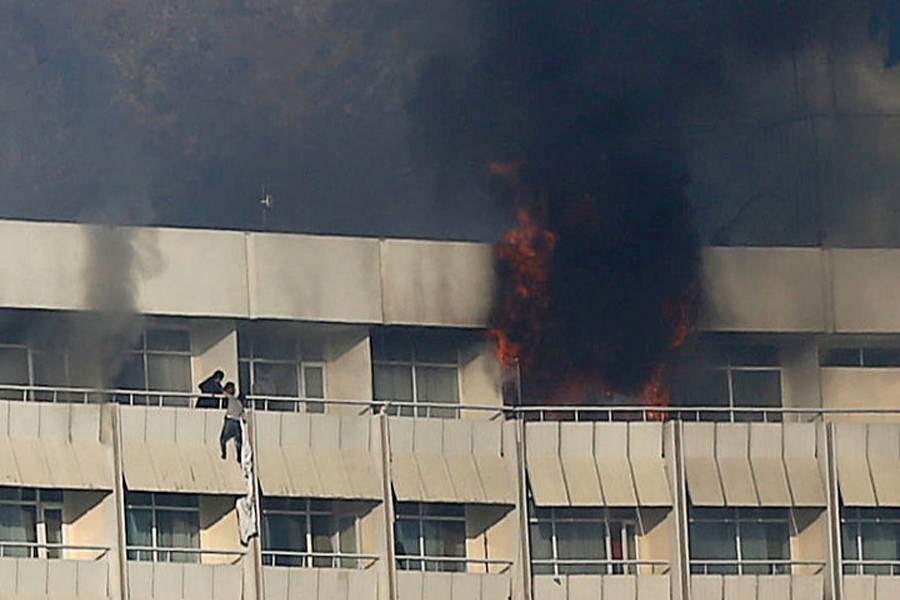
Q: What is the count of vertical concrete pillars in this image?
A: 6